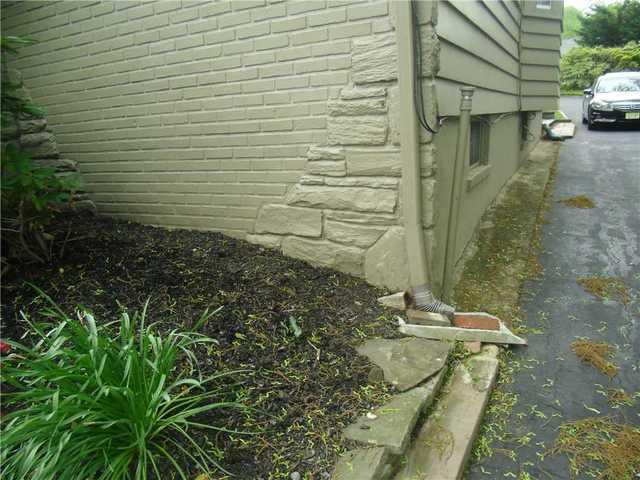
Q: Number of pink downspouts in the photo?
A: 0